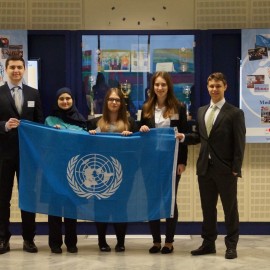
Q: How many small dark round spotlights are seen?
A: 5